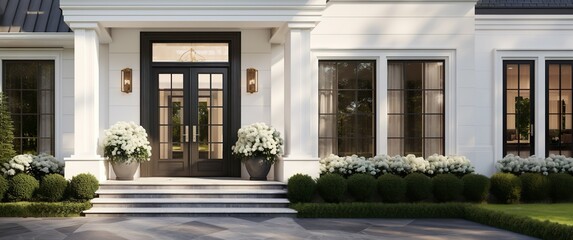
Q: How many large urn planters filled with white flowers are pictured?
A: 2